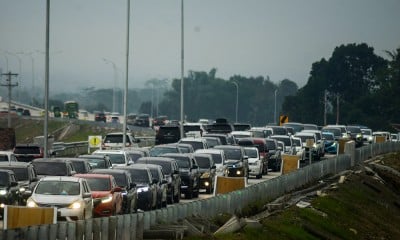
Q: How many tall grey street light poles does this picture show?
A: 3